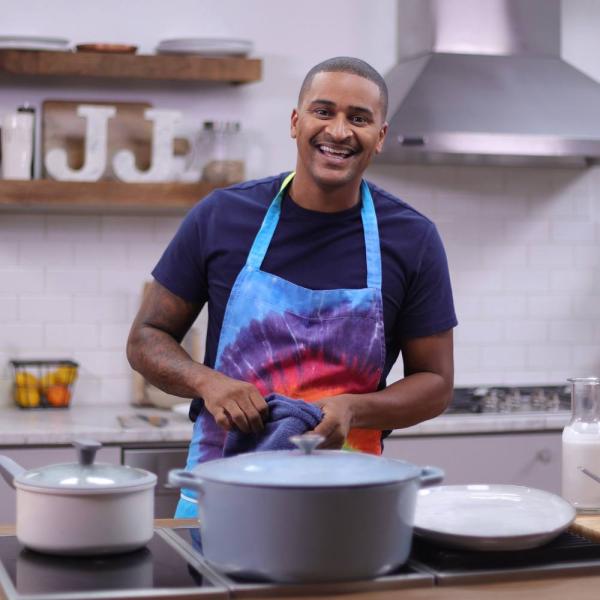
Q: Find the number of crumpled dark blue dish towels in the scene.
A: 1